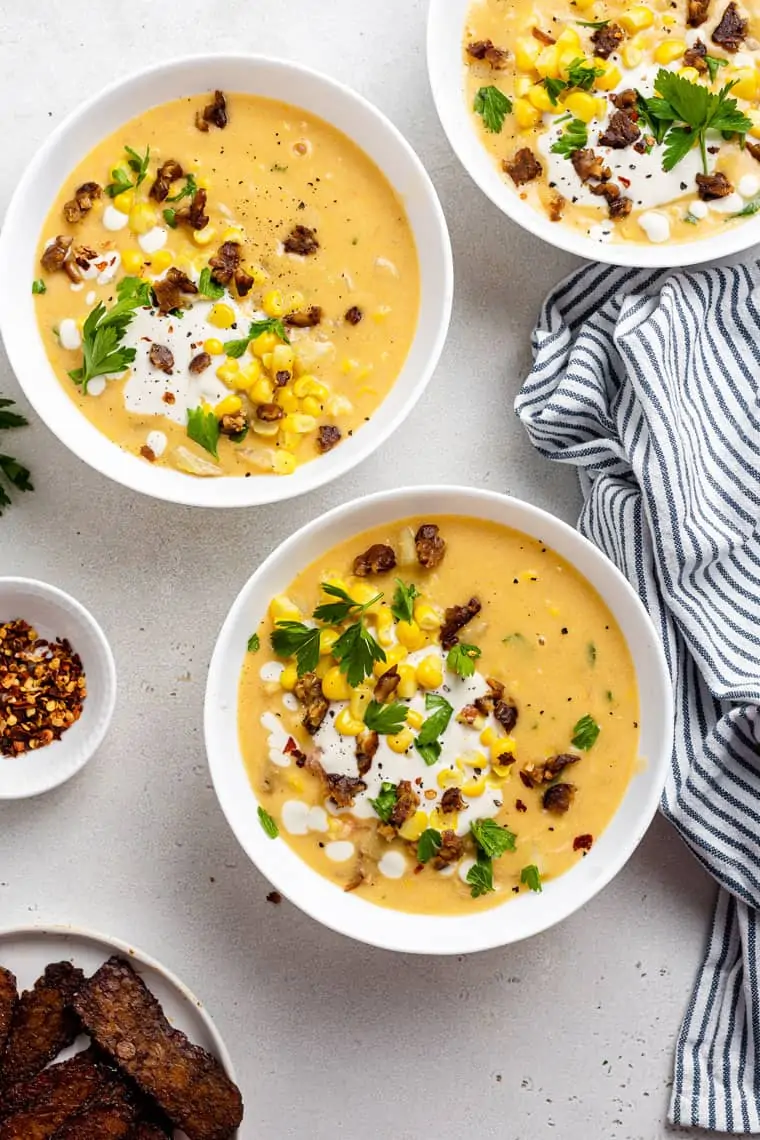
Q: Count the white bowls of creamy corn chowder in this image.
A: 3